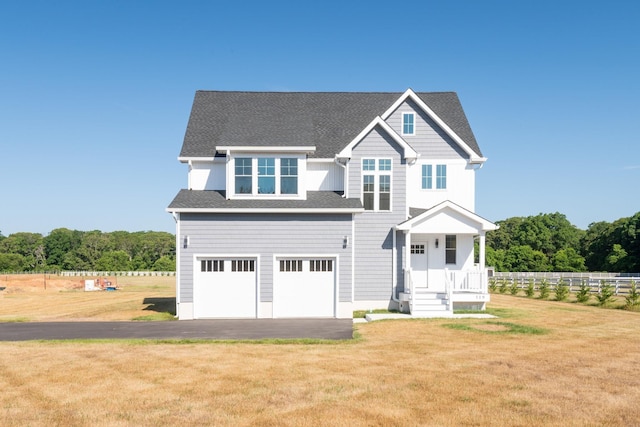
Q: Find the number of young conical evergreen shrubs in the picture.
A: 9